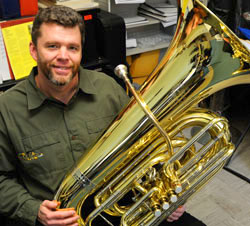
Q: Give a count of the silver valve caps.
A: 4